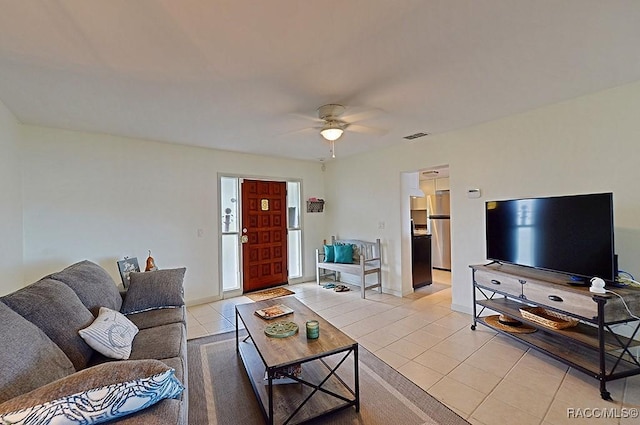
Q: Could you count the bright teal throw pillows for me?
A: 2